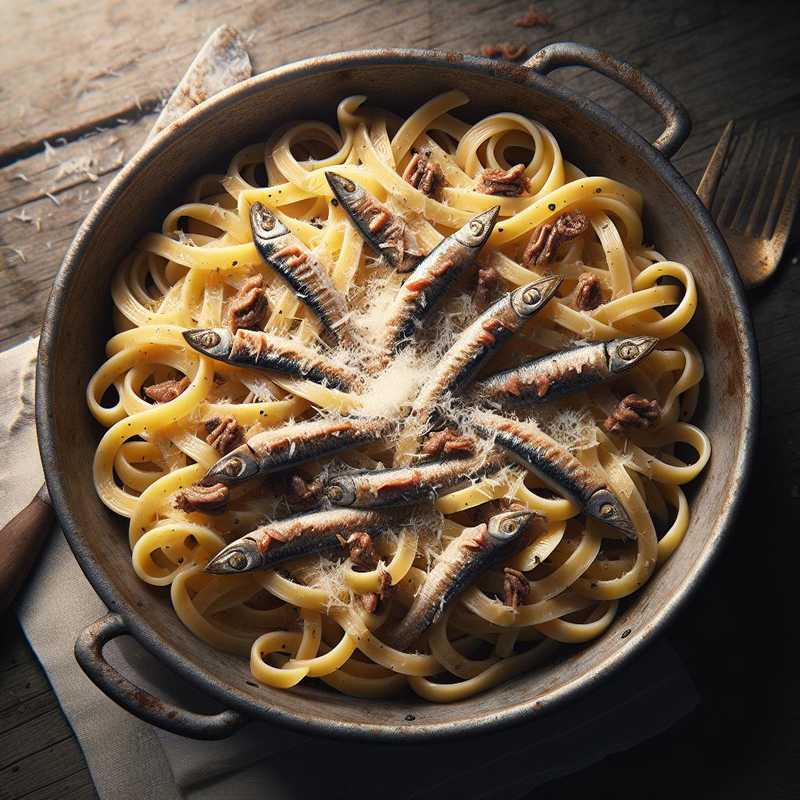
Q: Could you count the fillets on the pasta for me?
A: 11